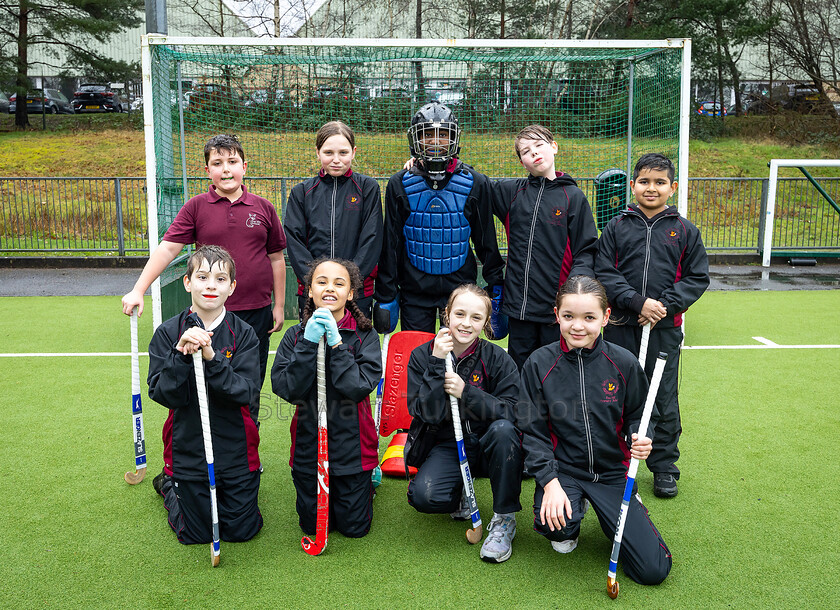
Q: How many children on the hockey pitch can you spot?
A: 9